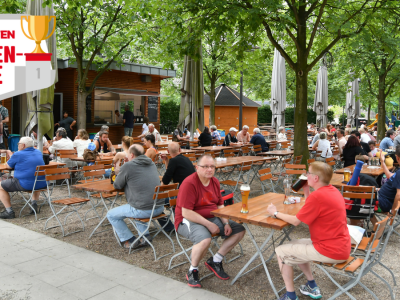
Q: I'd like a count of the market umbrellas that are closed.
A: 5